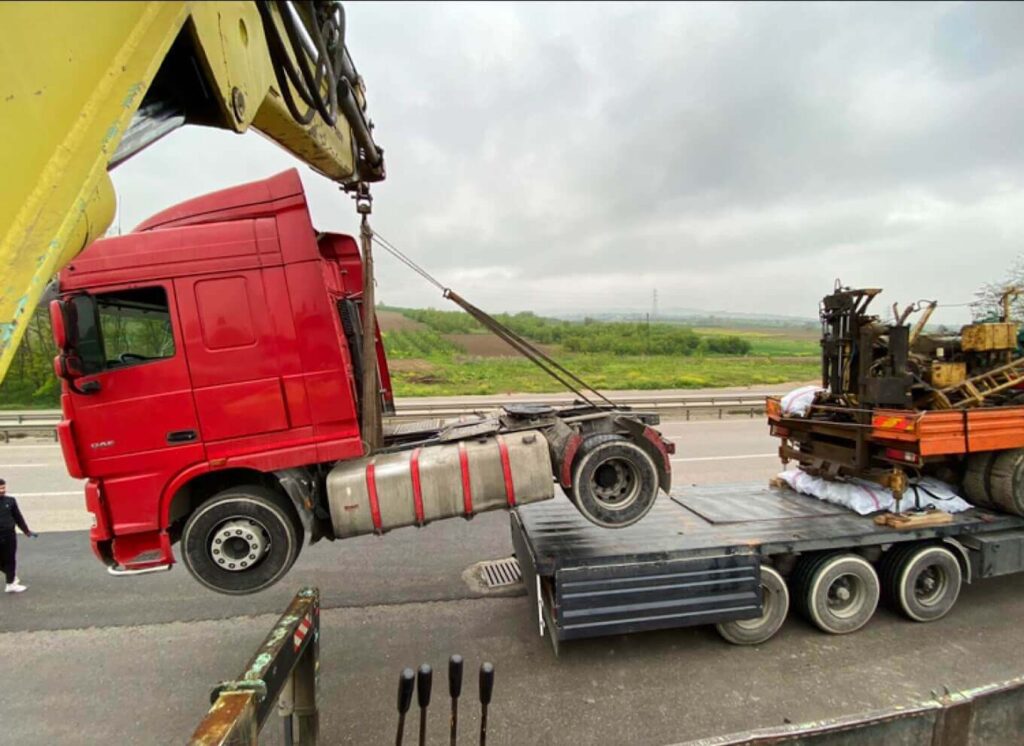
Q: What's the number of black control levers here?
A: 4